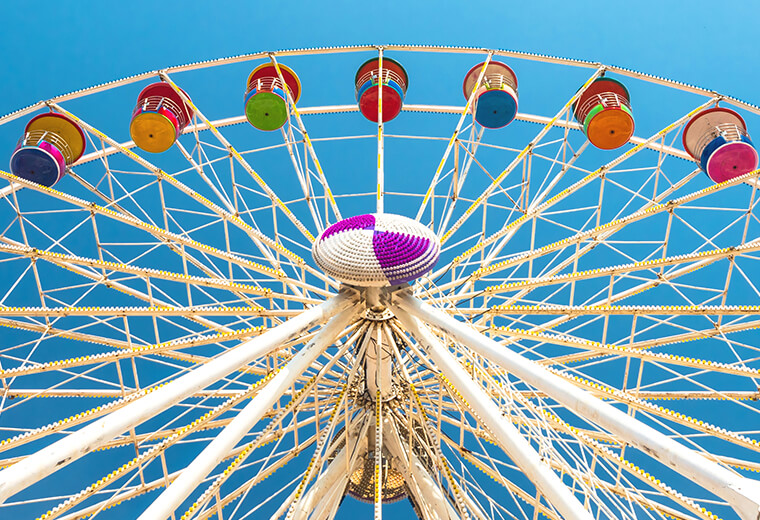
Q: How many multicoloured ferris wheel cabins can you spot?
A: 7